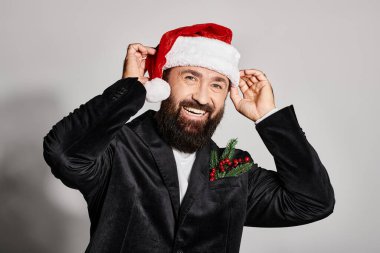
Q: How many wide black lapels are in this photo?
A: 2